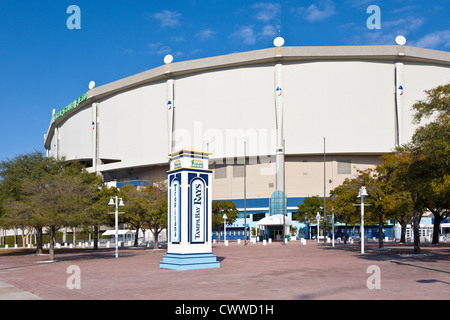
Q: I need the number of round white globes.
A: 4